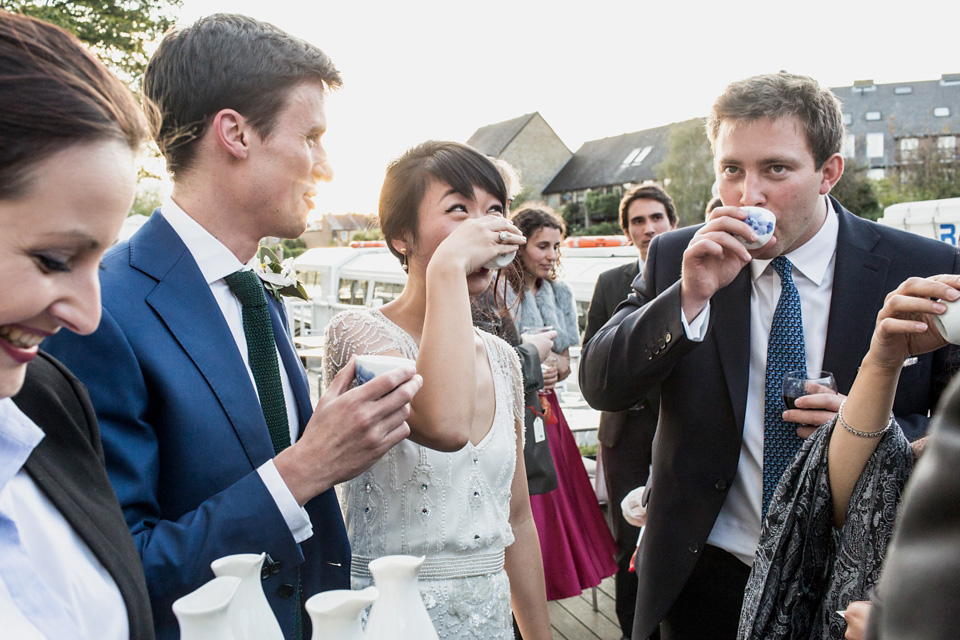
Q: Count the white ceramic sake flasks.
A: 4